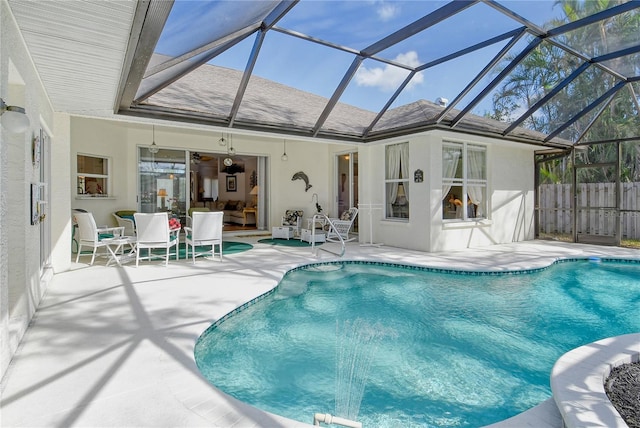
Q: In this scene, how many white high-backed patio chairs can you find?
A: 3